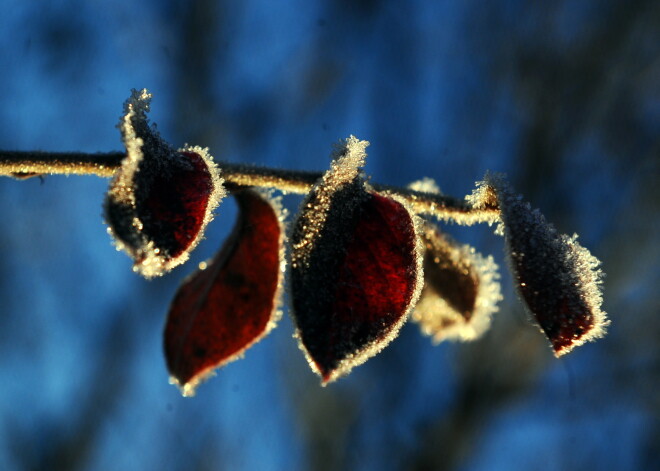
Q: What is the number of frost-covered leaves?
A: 5